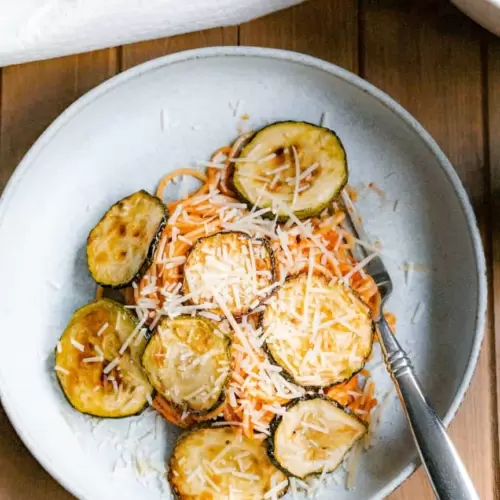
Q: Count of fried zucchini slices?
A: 8